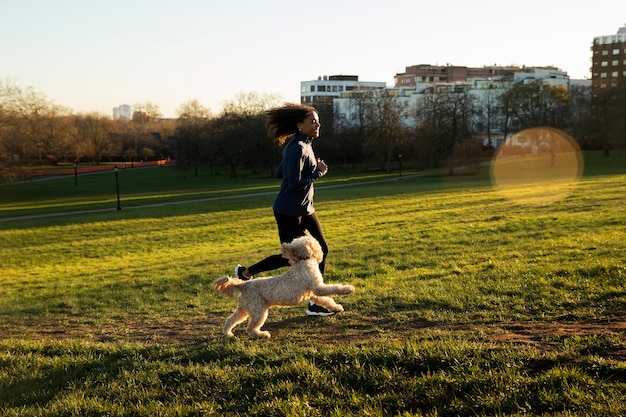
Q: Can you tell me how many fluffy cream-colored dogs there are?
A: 1